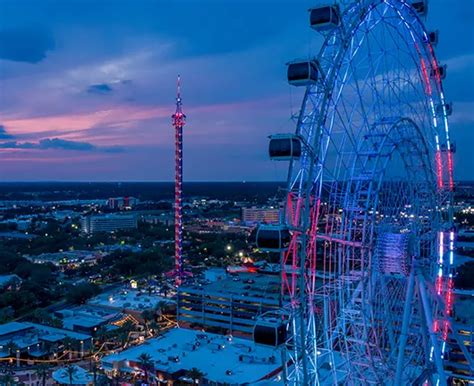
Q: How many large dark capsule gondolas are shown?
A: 5